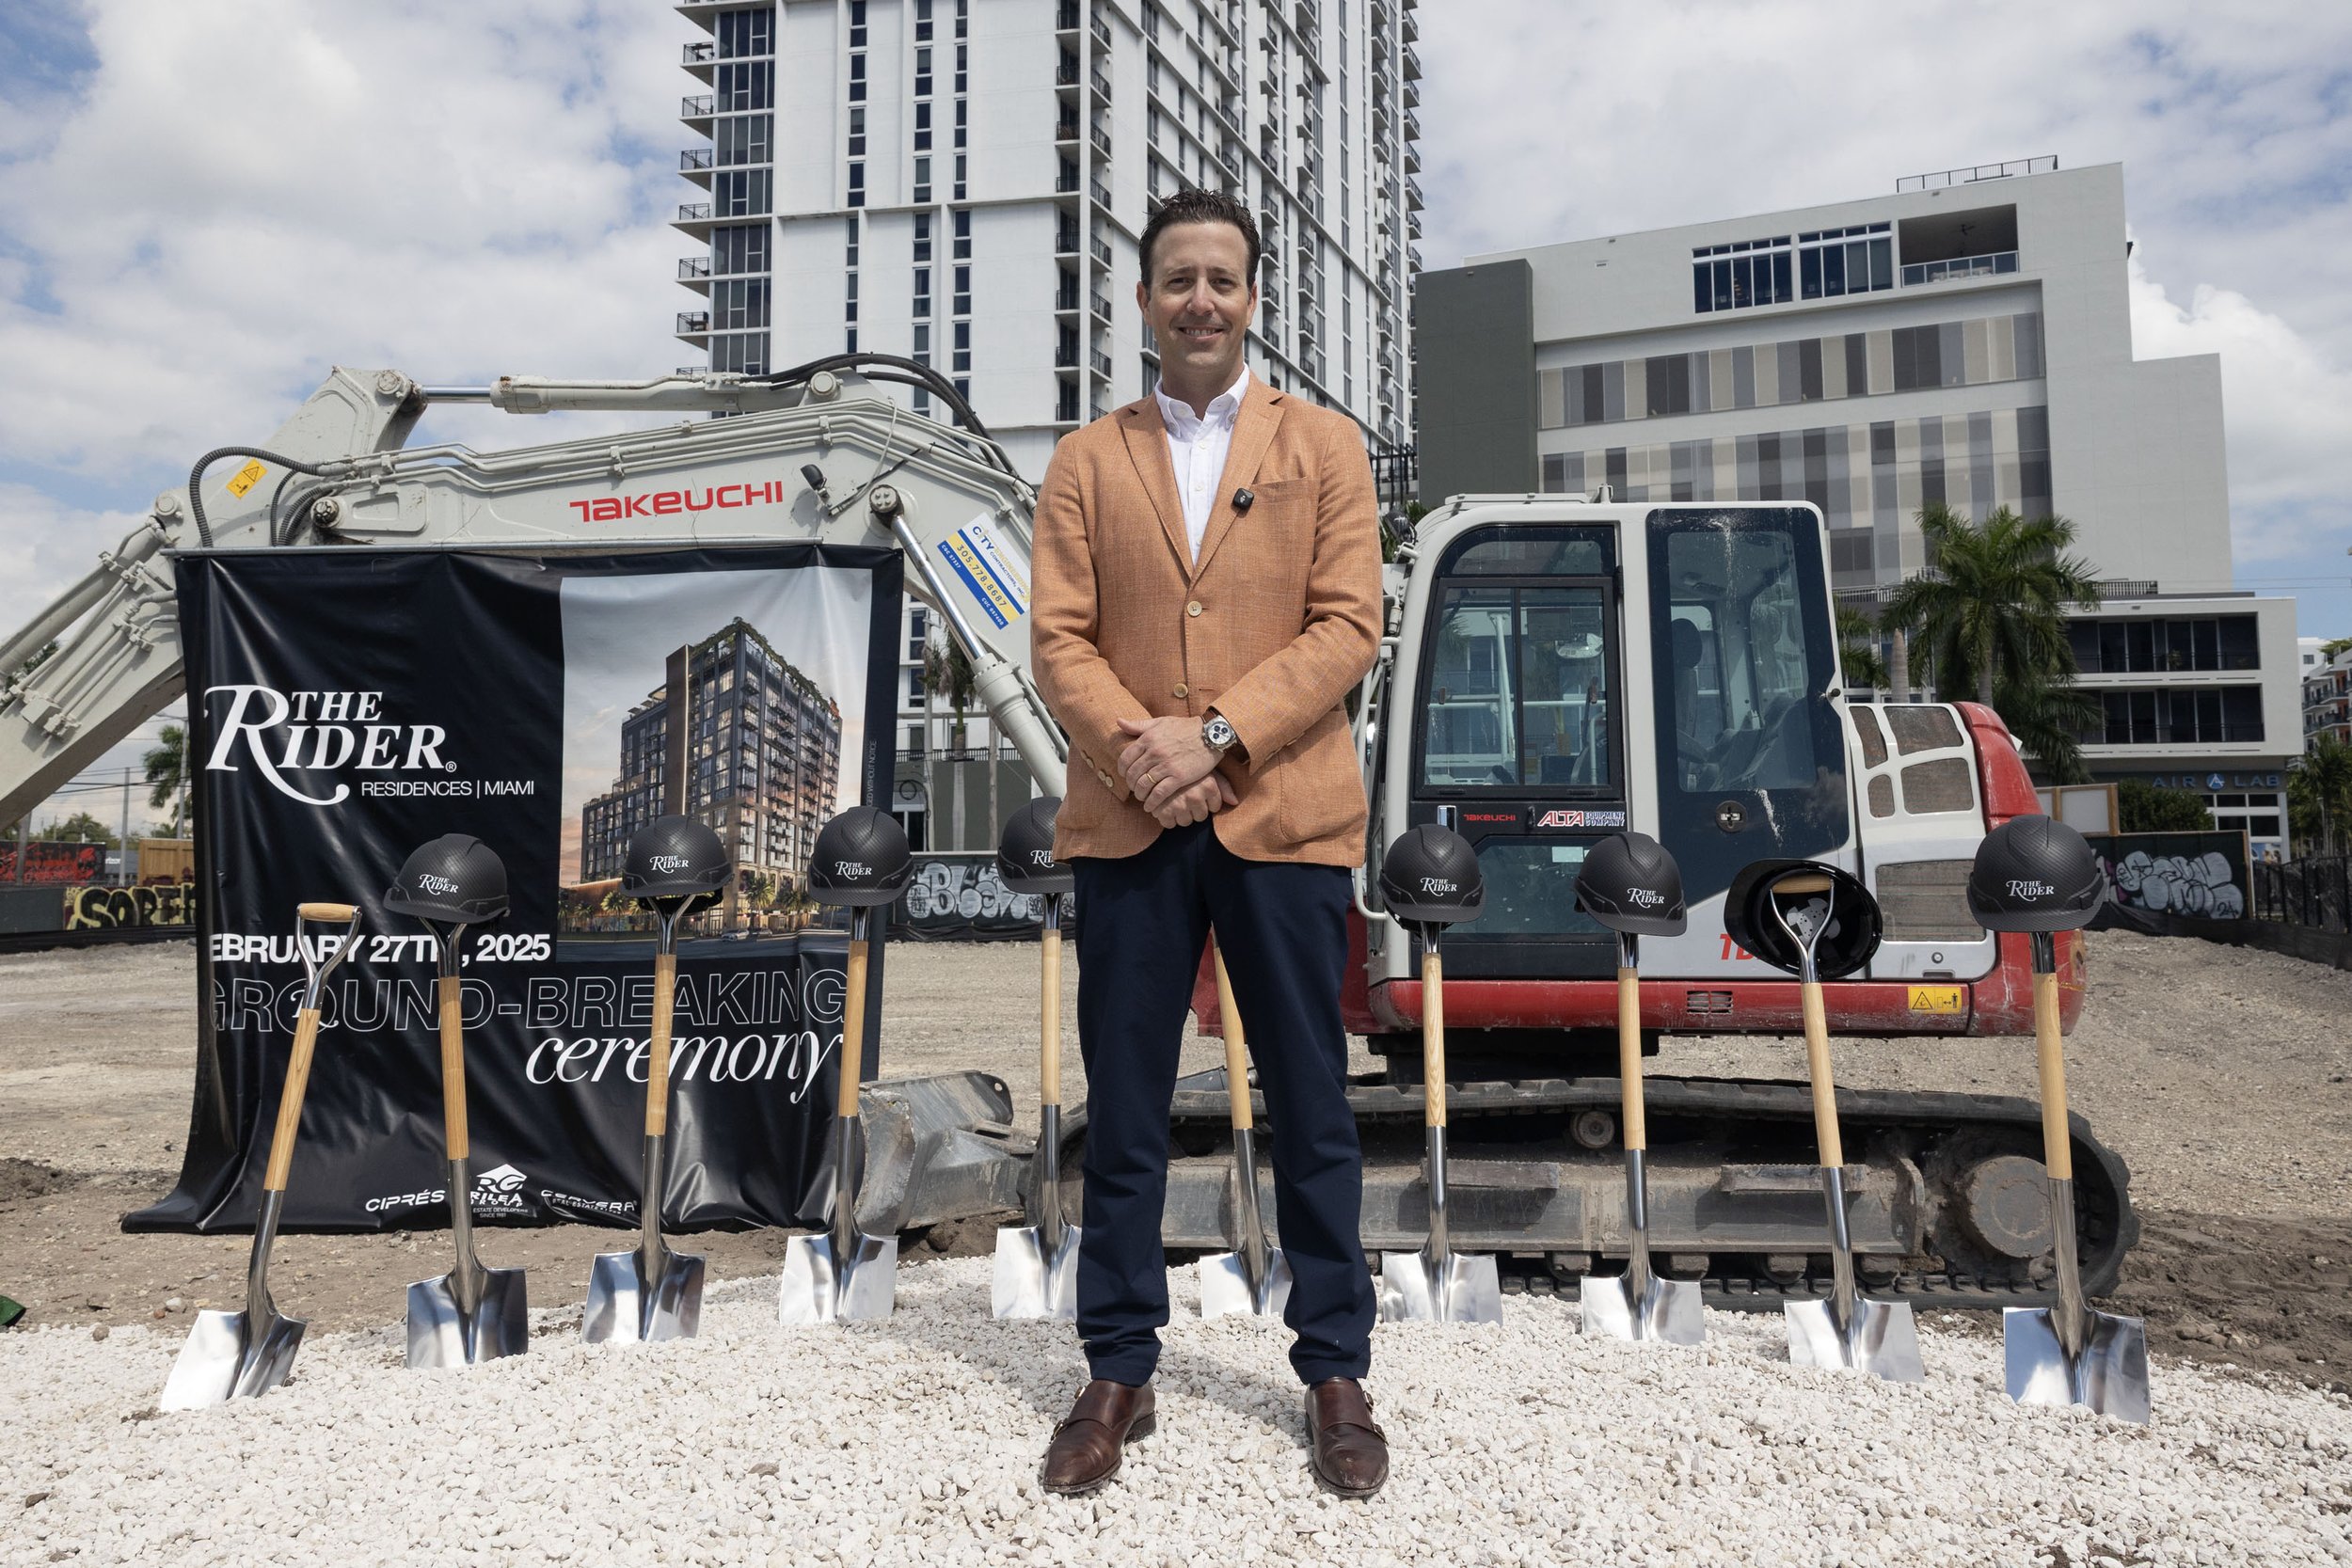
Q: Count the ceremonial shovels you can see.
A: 10